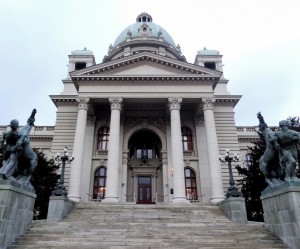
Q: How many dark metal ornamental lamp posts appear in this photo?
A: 2